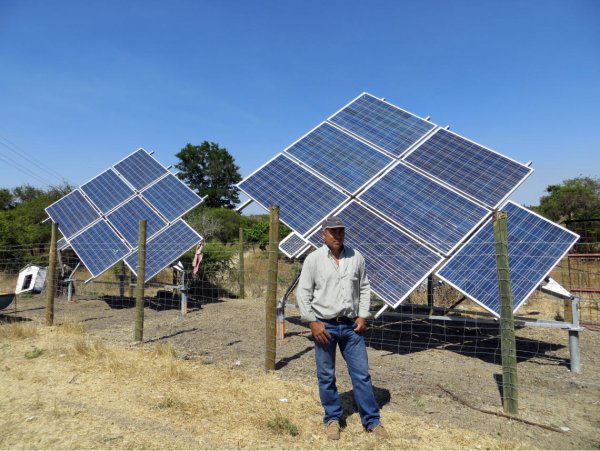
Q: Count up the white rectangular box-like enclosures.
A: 1